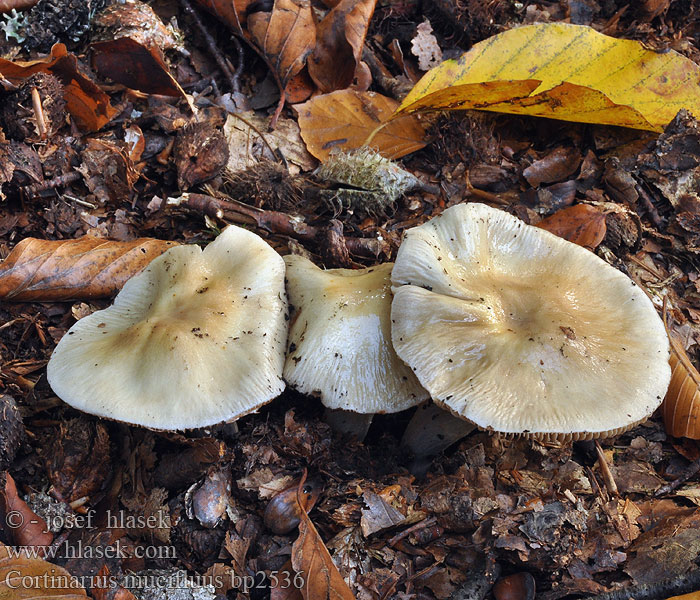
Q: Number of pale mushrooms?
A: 3